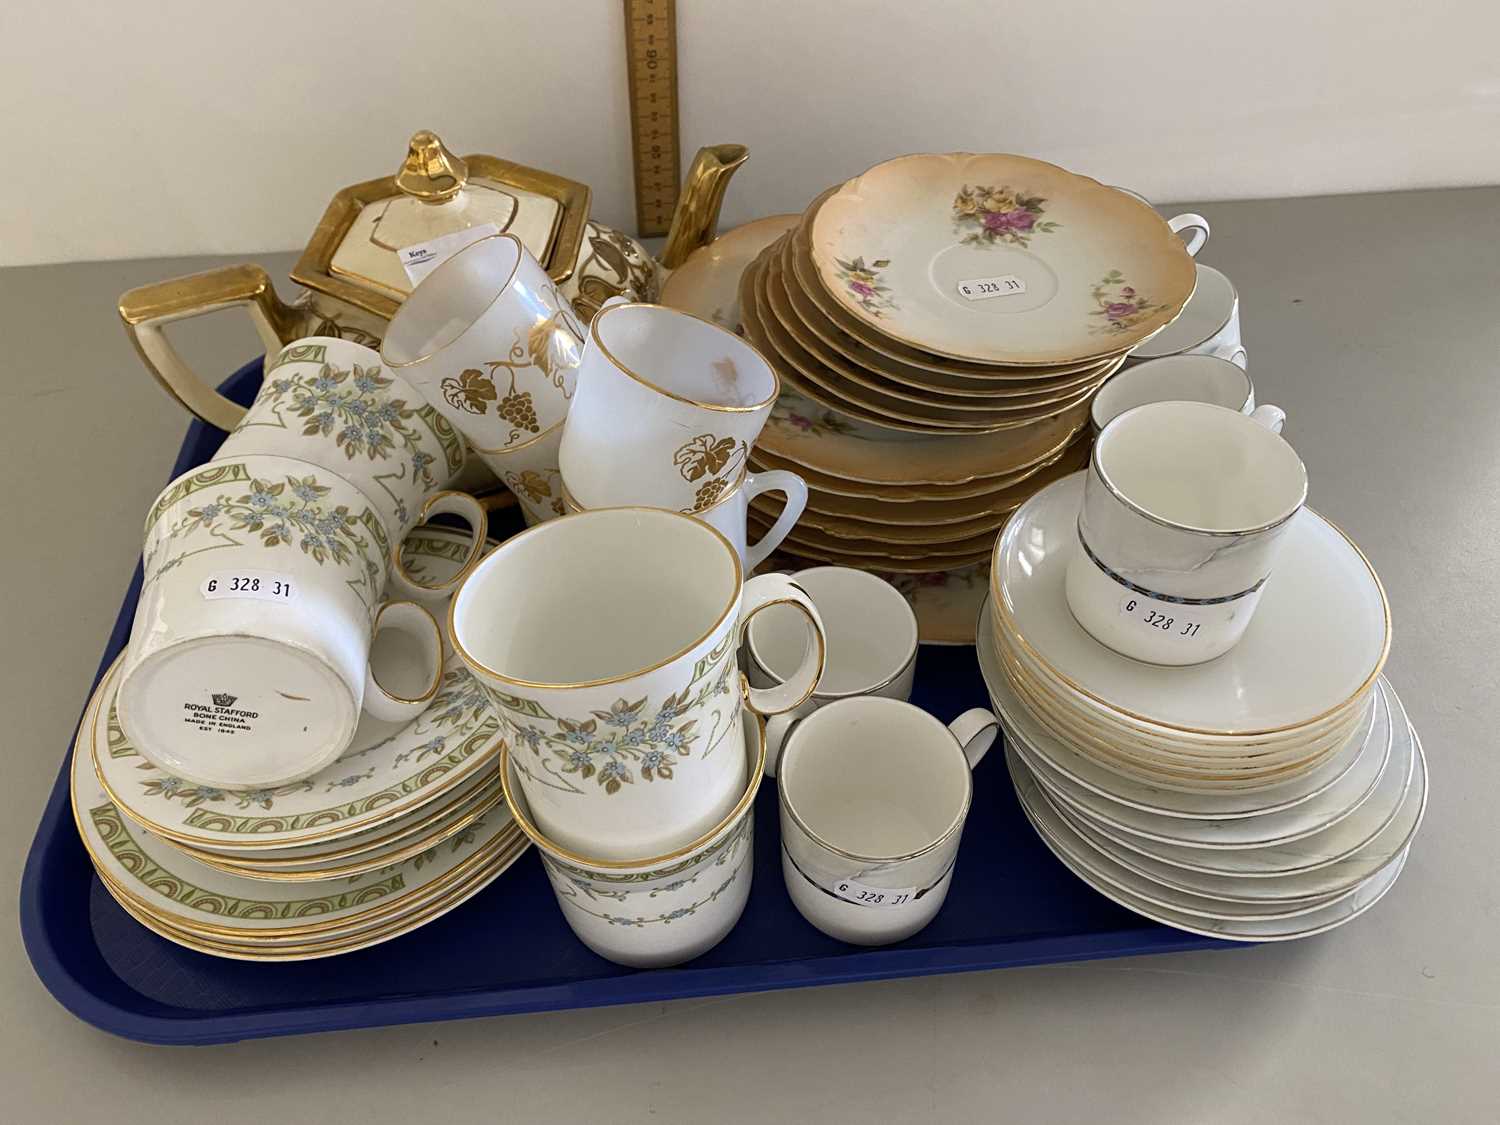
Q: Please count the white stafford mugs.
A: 4